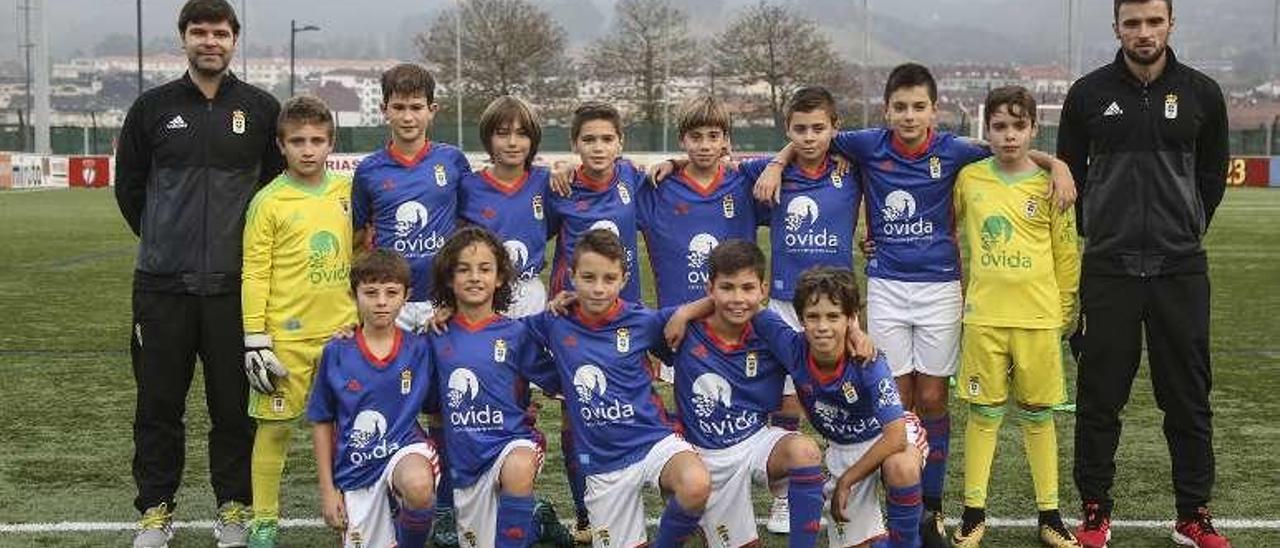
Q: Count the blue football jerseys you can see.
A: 11